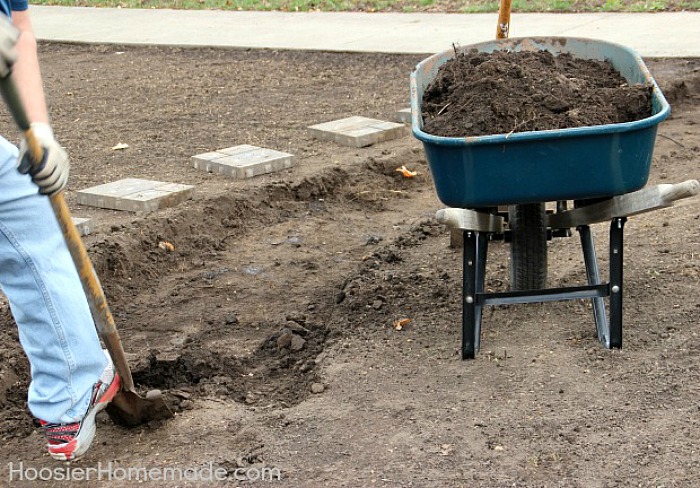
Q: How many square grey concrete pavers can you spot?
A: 5